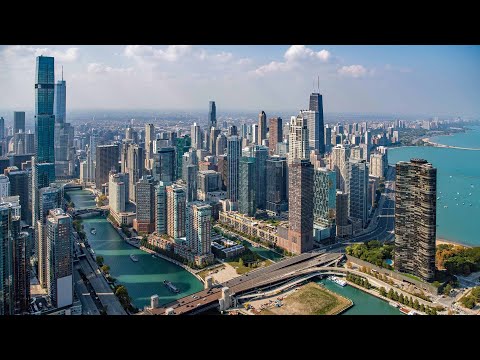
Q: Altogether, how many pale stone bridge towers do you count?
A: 4